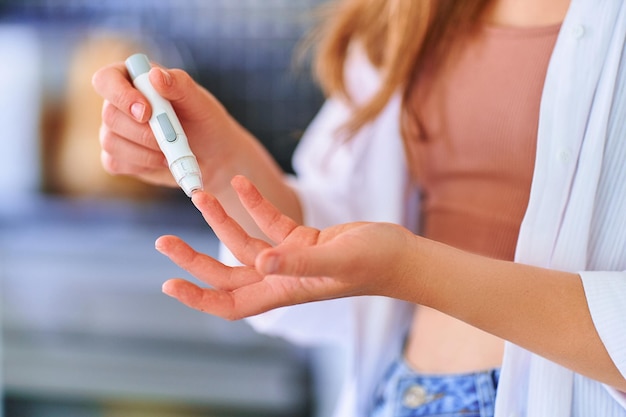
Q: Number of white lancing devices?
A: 1